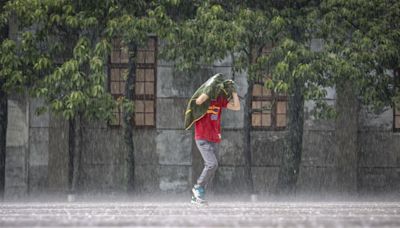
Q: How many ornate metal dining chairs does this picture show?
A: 0